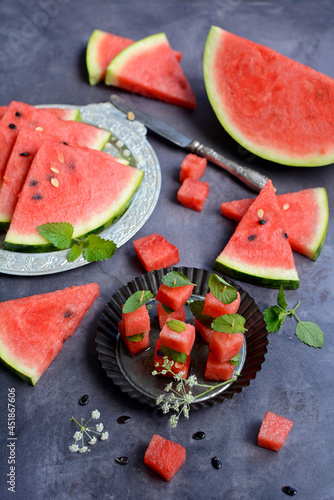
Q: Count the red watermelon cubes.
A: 15